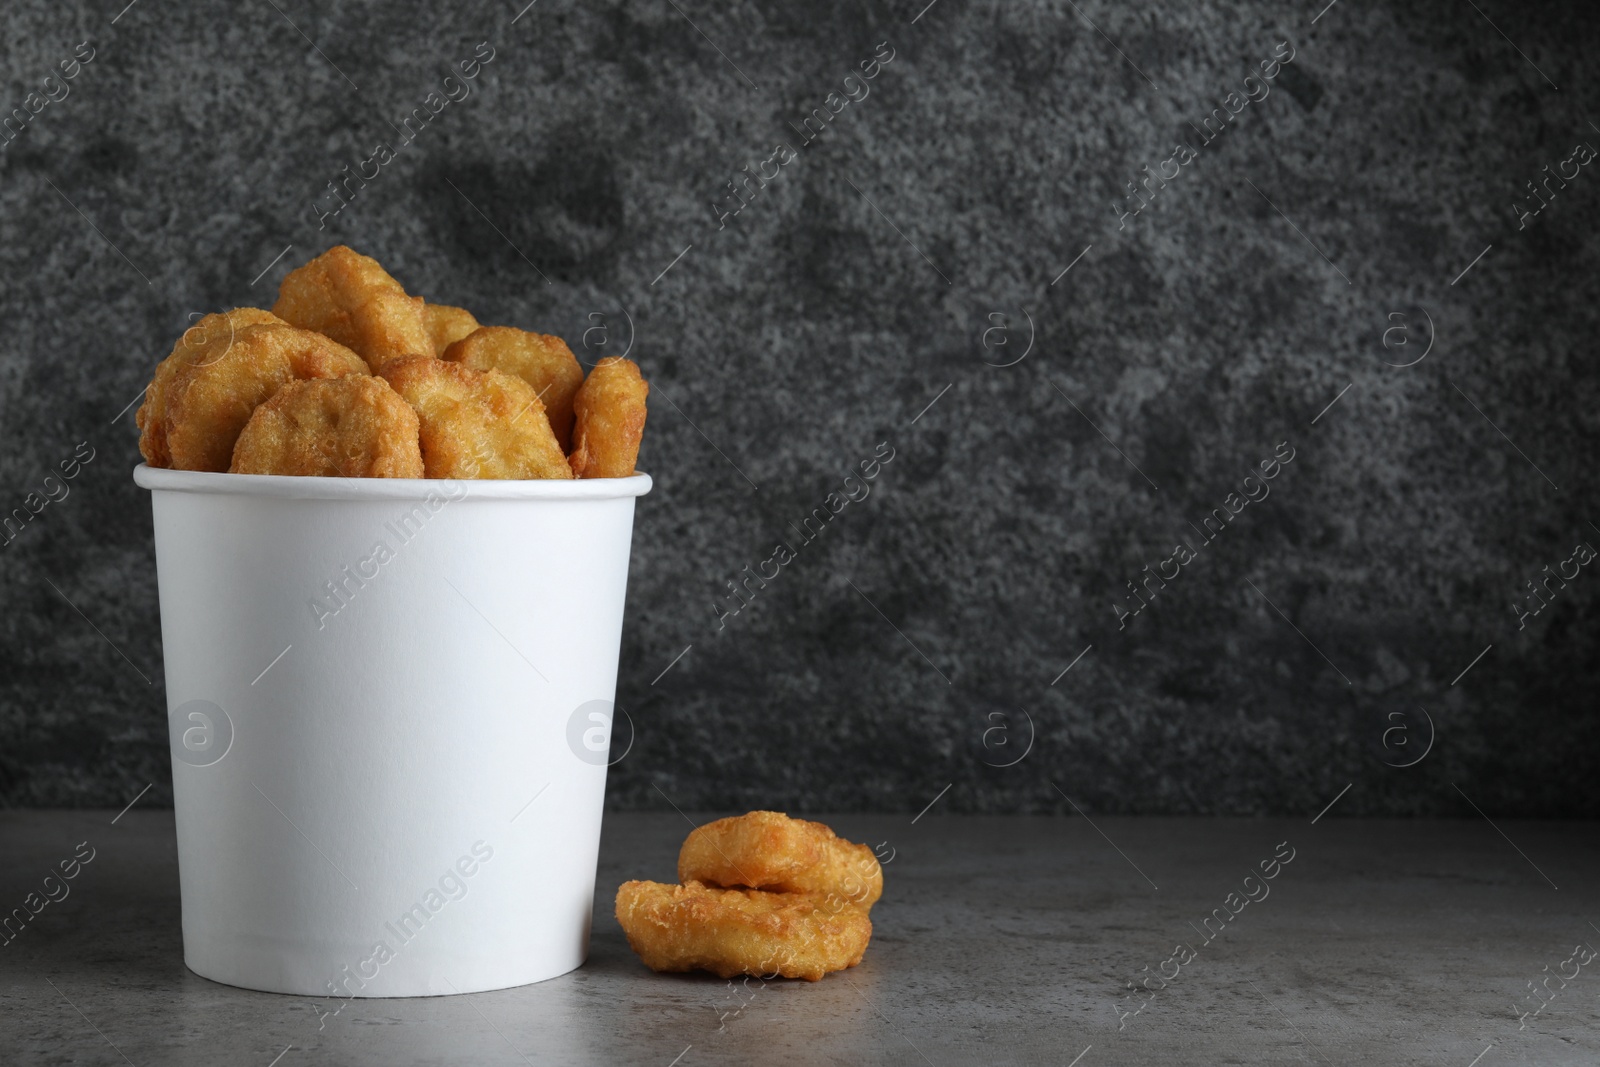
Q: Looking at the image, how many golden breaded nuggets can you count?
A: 10